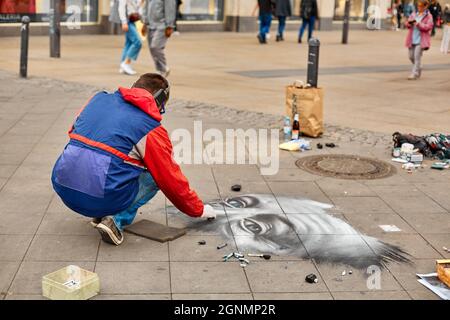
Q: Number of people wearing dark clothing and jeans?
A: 3